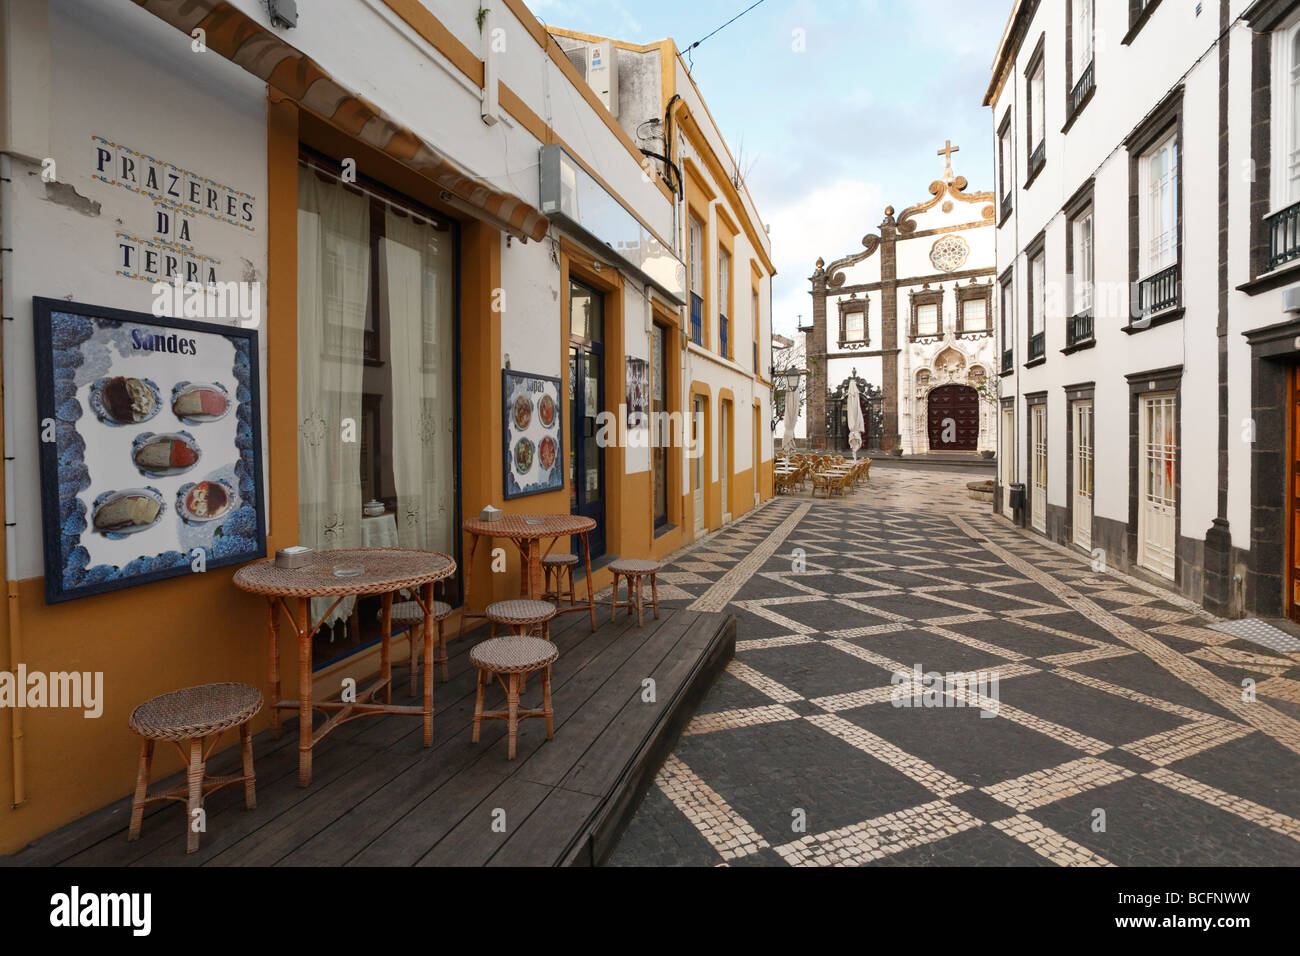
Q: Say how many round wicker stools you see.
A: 6